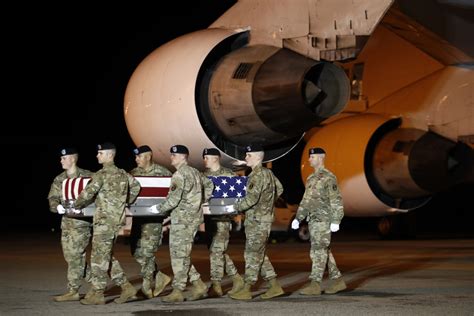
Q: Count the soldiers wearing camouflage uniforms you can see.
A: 7